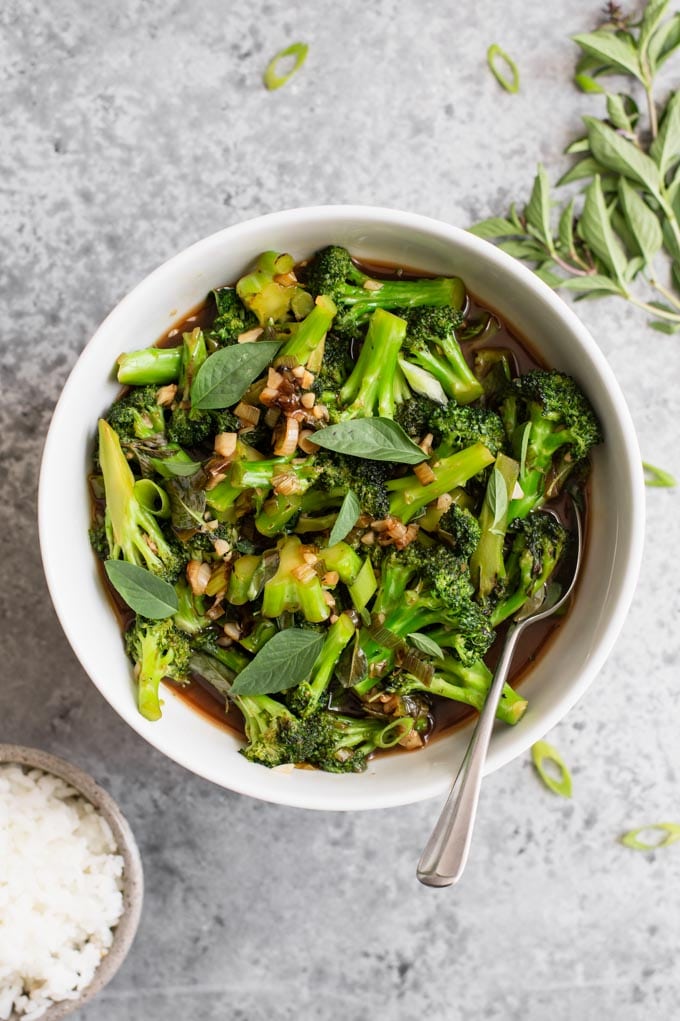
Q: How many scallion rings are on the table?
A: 5